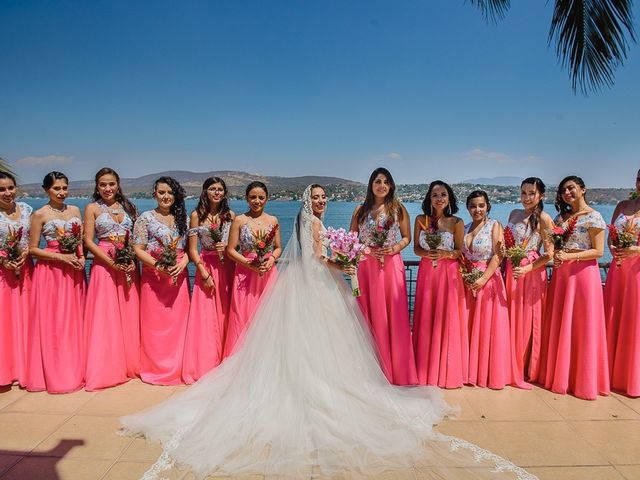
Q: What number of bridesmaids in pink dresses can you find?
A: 12